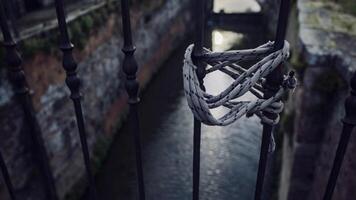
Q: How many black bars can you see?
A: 7